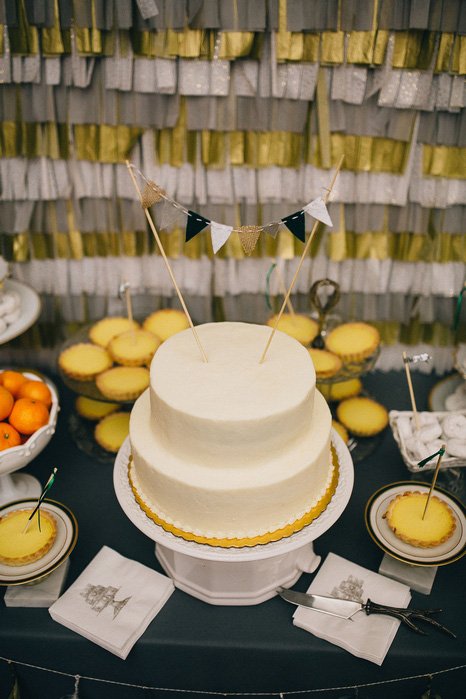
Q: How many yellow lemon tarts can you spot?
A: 15